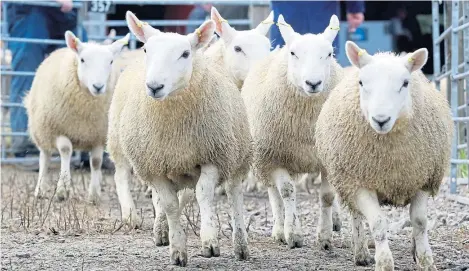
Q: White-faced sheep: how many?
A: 5